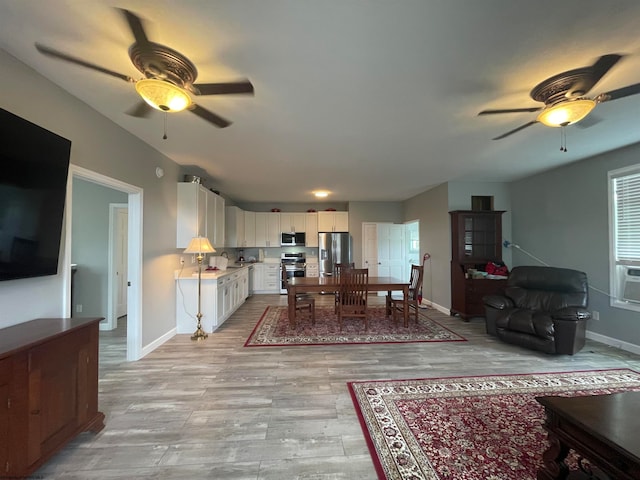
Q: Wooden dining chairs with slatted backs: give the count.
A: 4